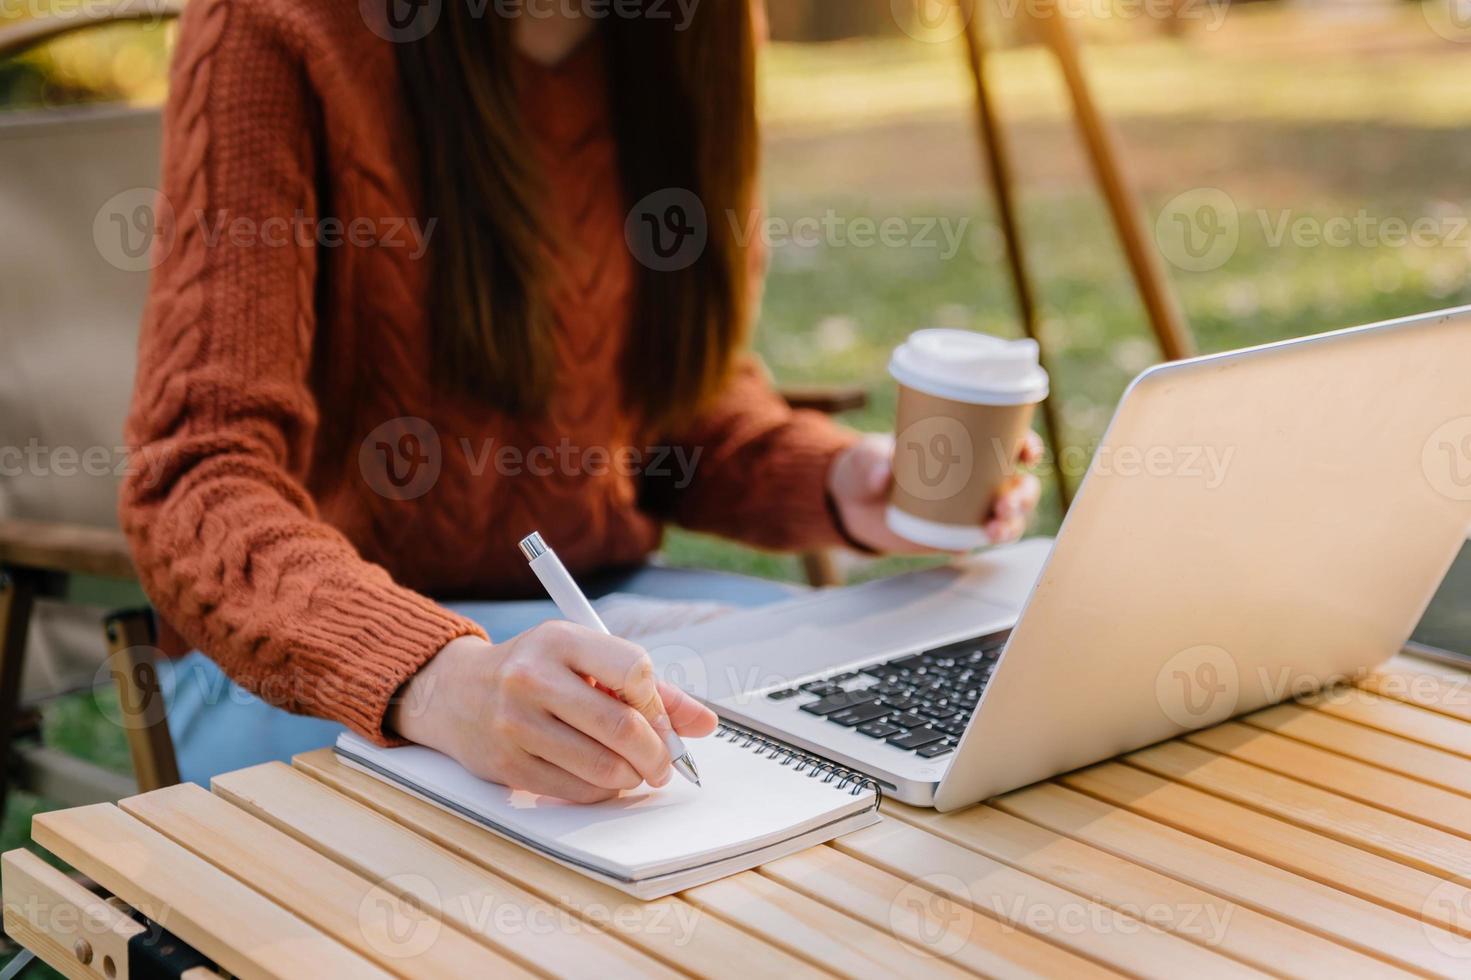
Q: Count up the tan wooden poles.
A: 2